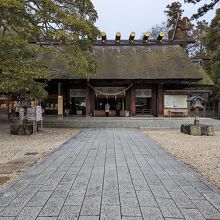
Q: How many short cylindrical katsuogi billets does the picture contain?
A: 5